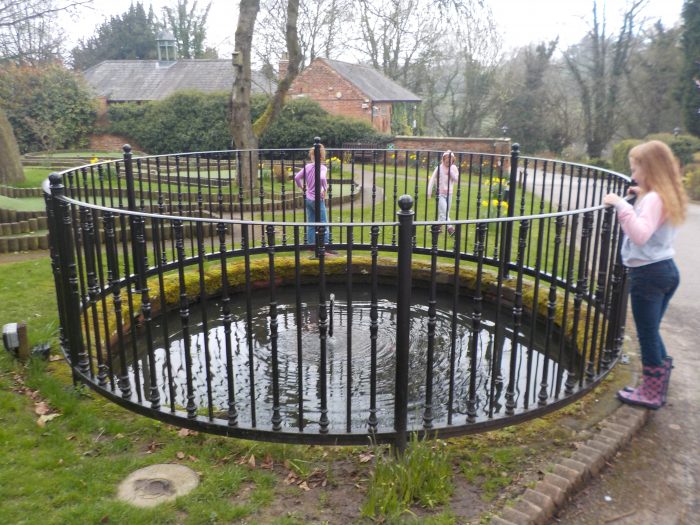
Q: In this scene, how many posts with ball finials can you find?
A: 5